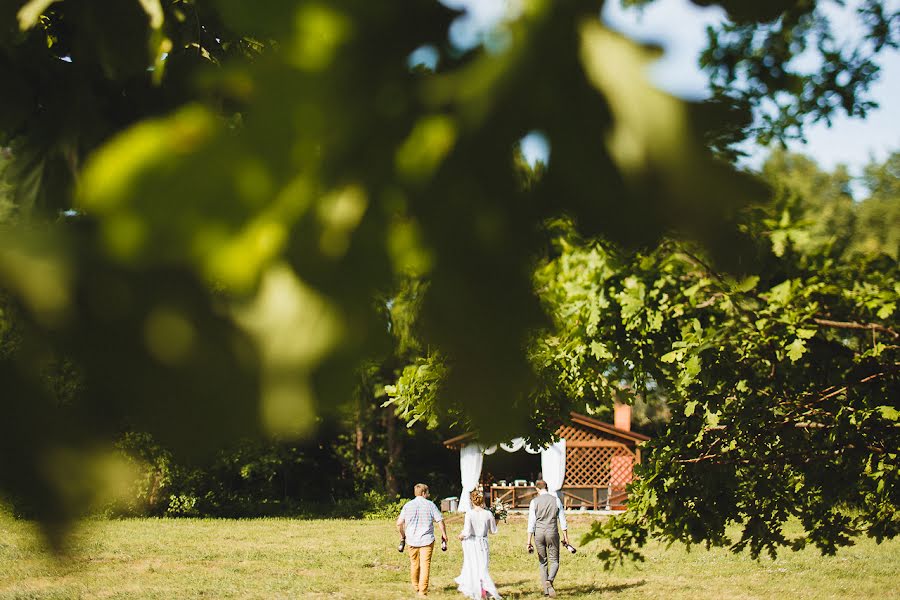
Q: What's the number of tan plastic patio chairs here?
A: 0